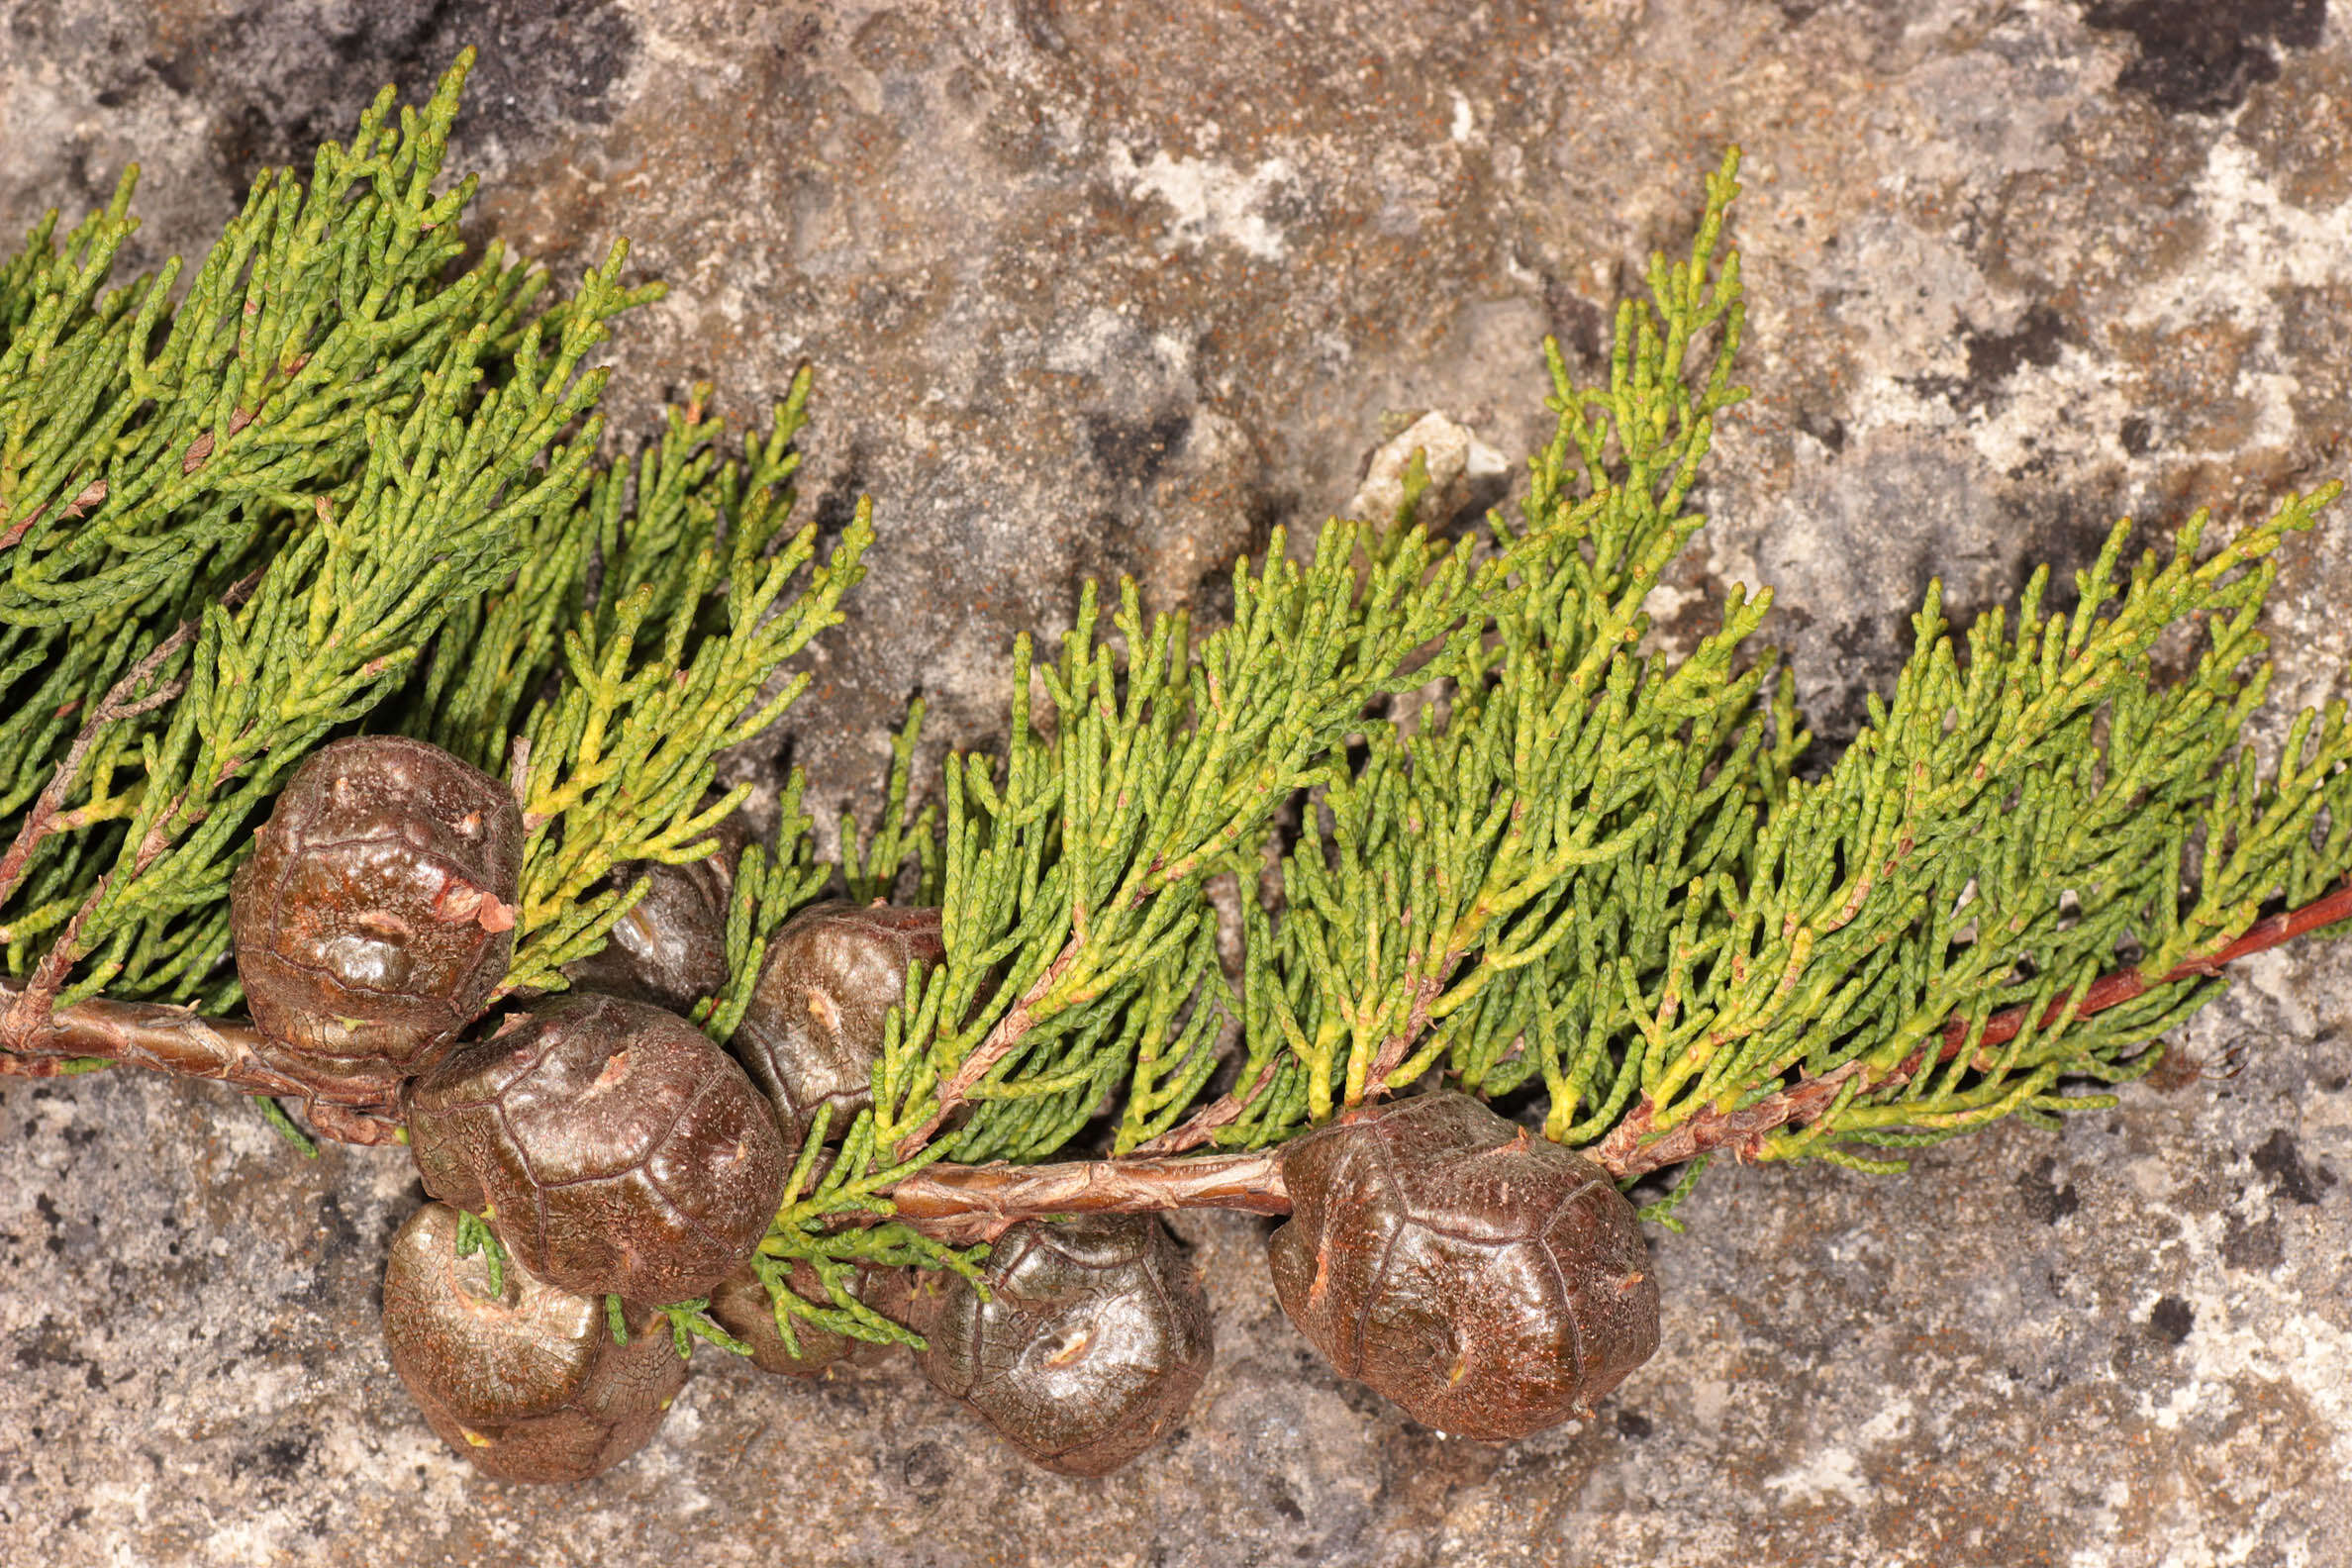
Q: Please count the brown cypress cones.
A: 8